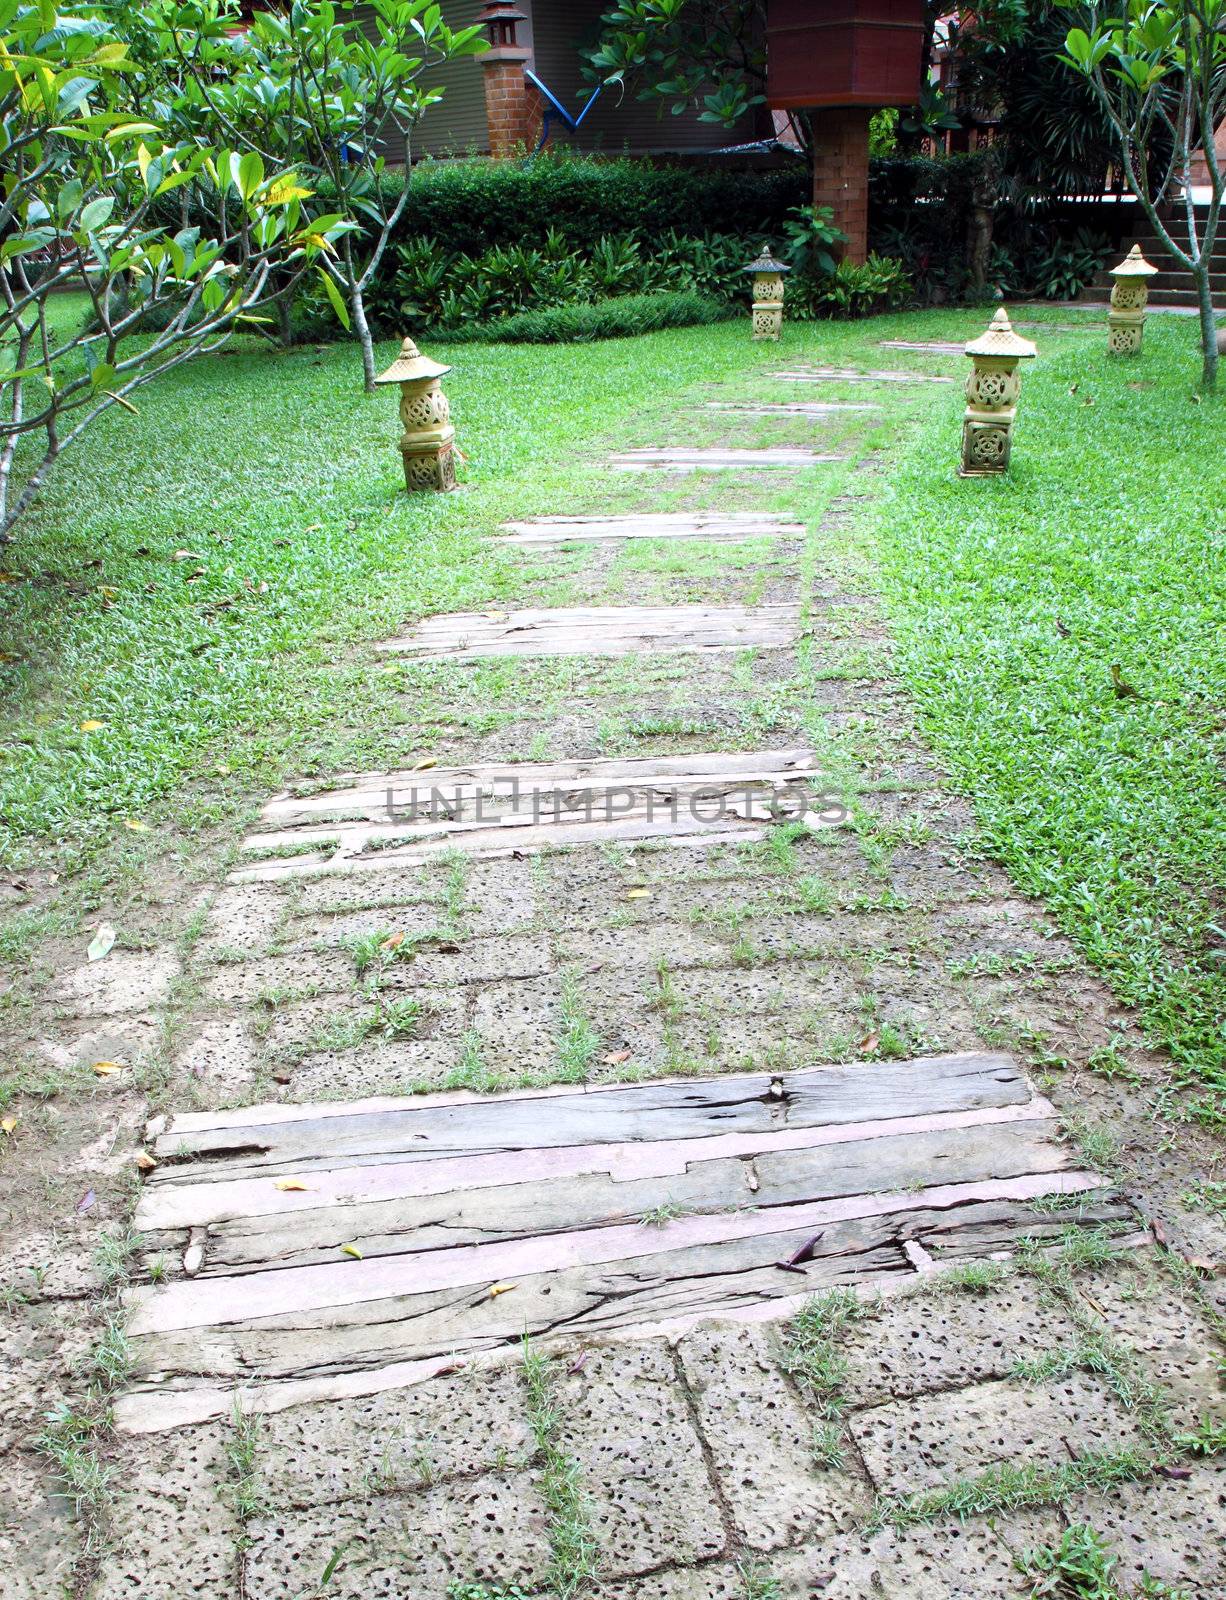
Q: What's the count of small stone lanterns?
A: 4